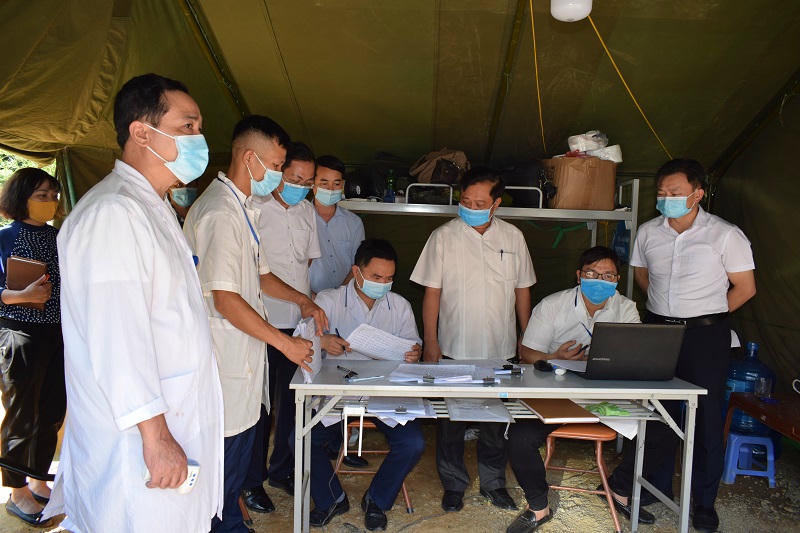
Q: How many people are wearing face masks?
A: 10